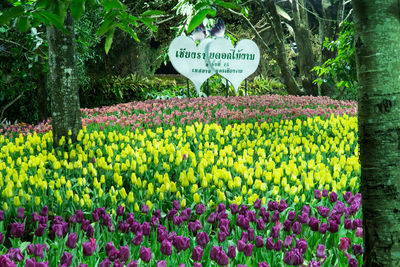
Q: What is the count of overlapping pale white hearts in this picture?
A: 2